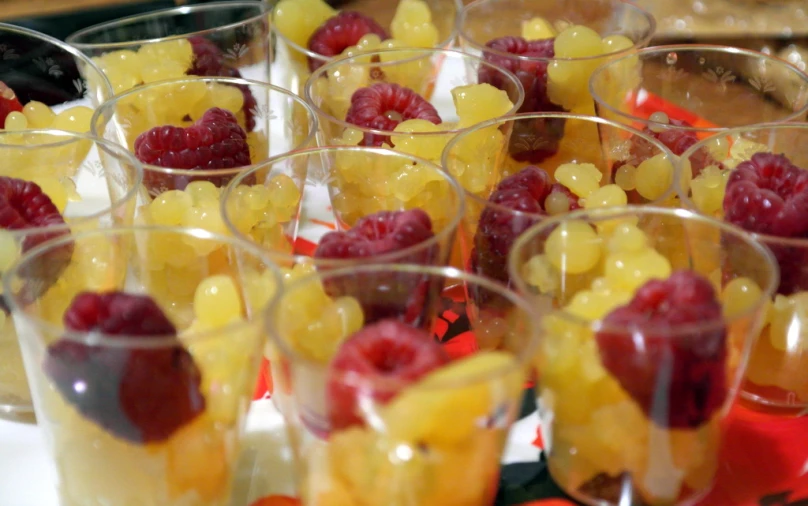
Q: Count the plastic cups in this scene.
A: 14